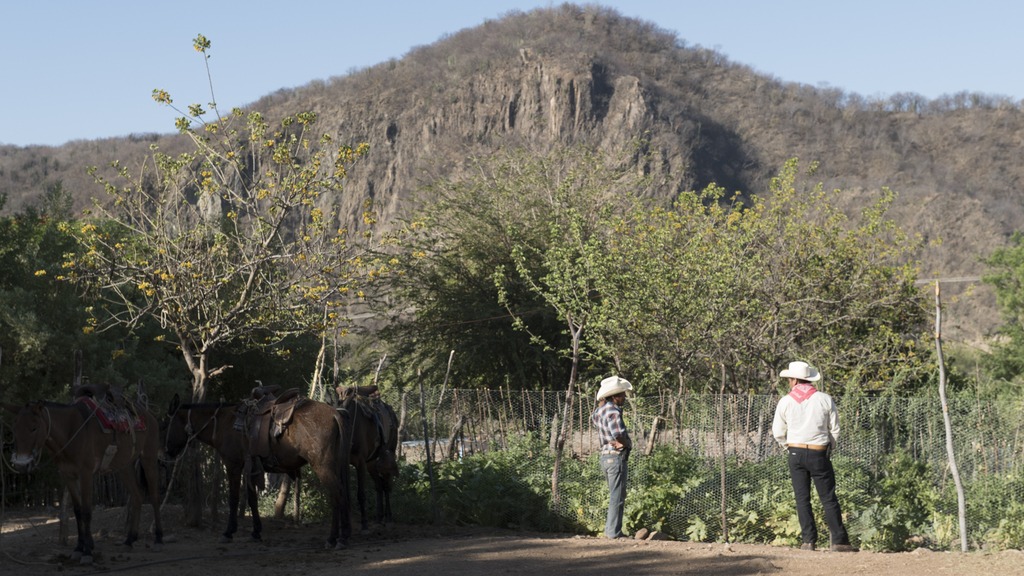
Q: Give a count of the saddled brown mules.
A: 3